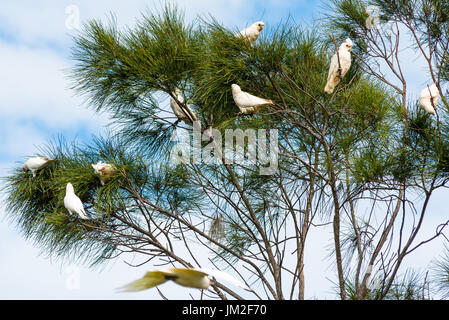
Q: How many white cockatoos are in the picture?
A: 9